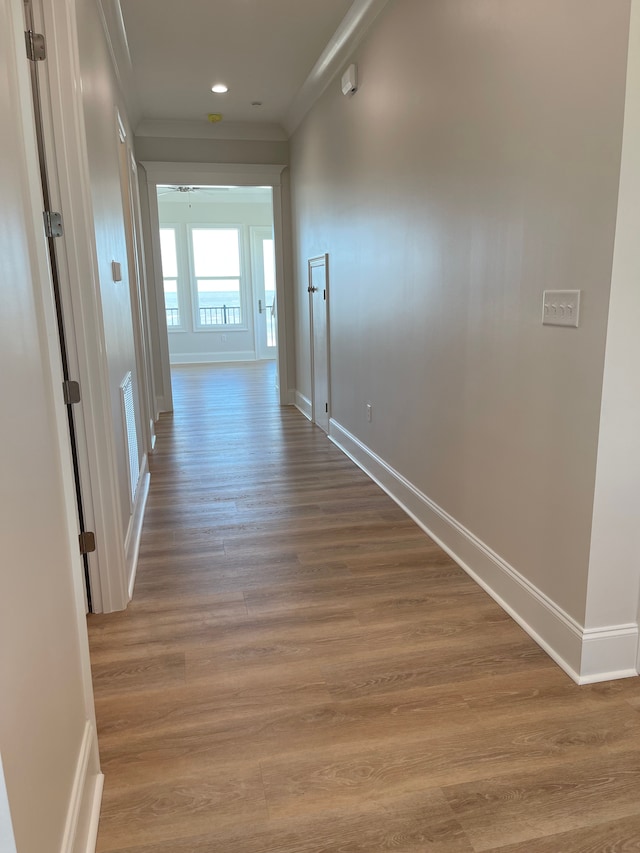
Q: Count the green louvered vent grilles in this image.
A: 0